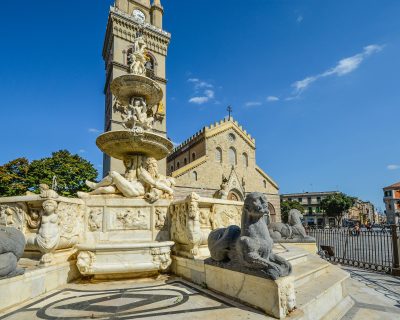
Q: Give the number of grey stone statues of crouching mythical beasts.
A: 3